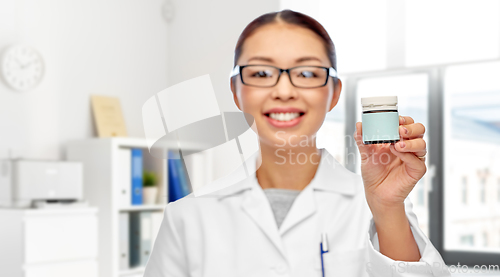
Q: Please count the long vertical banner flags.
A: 0